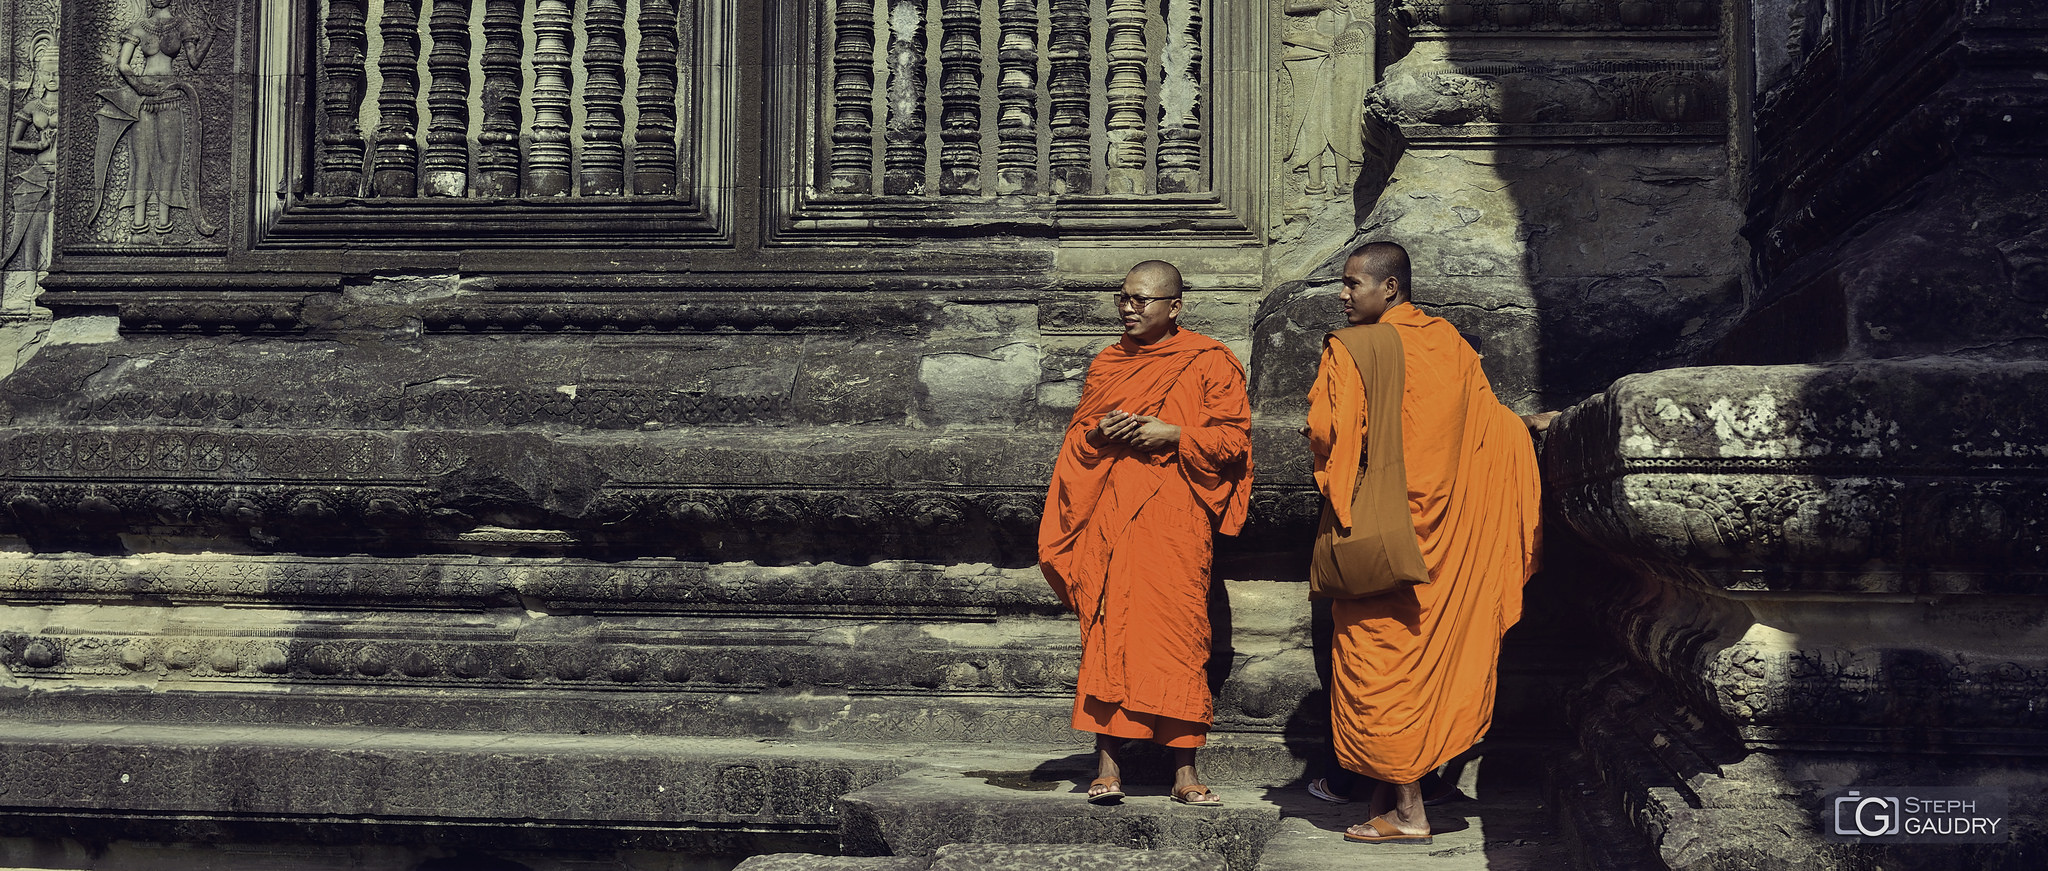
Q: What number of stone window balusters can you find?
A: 14